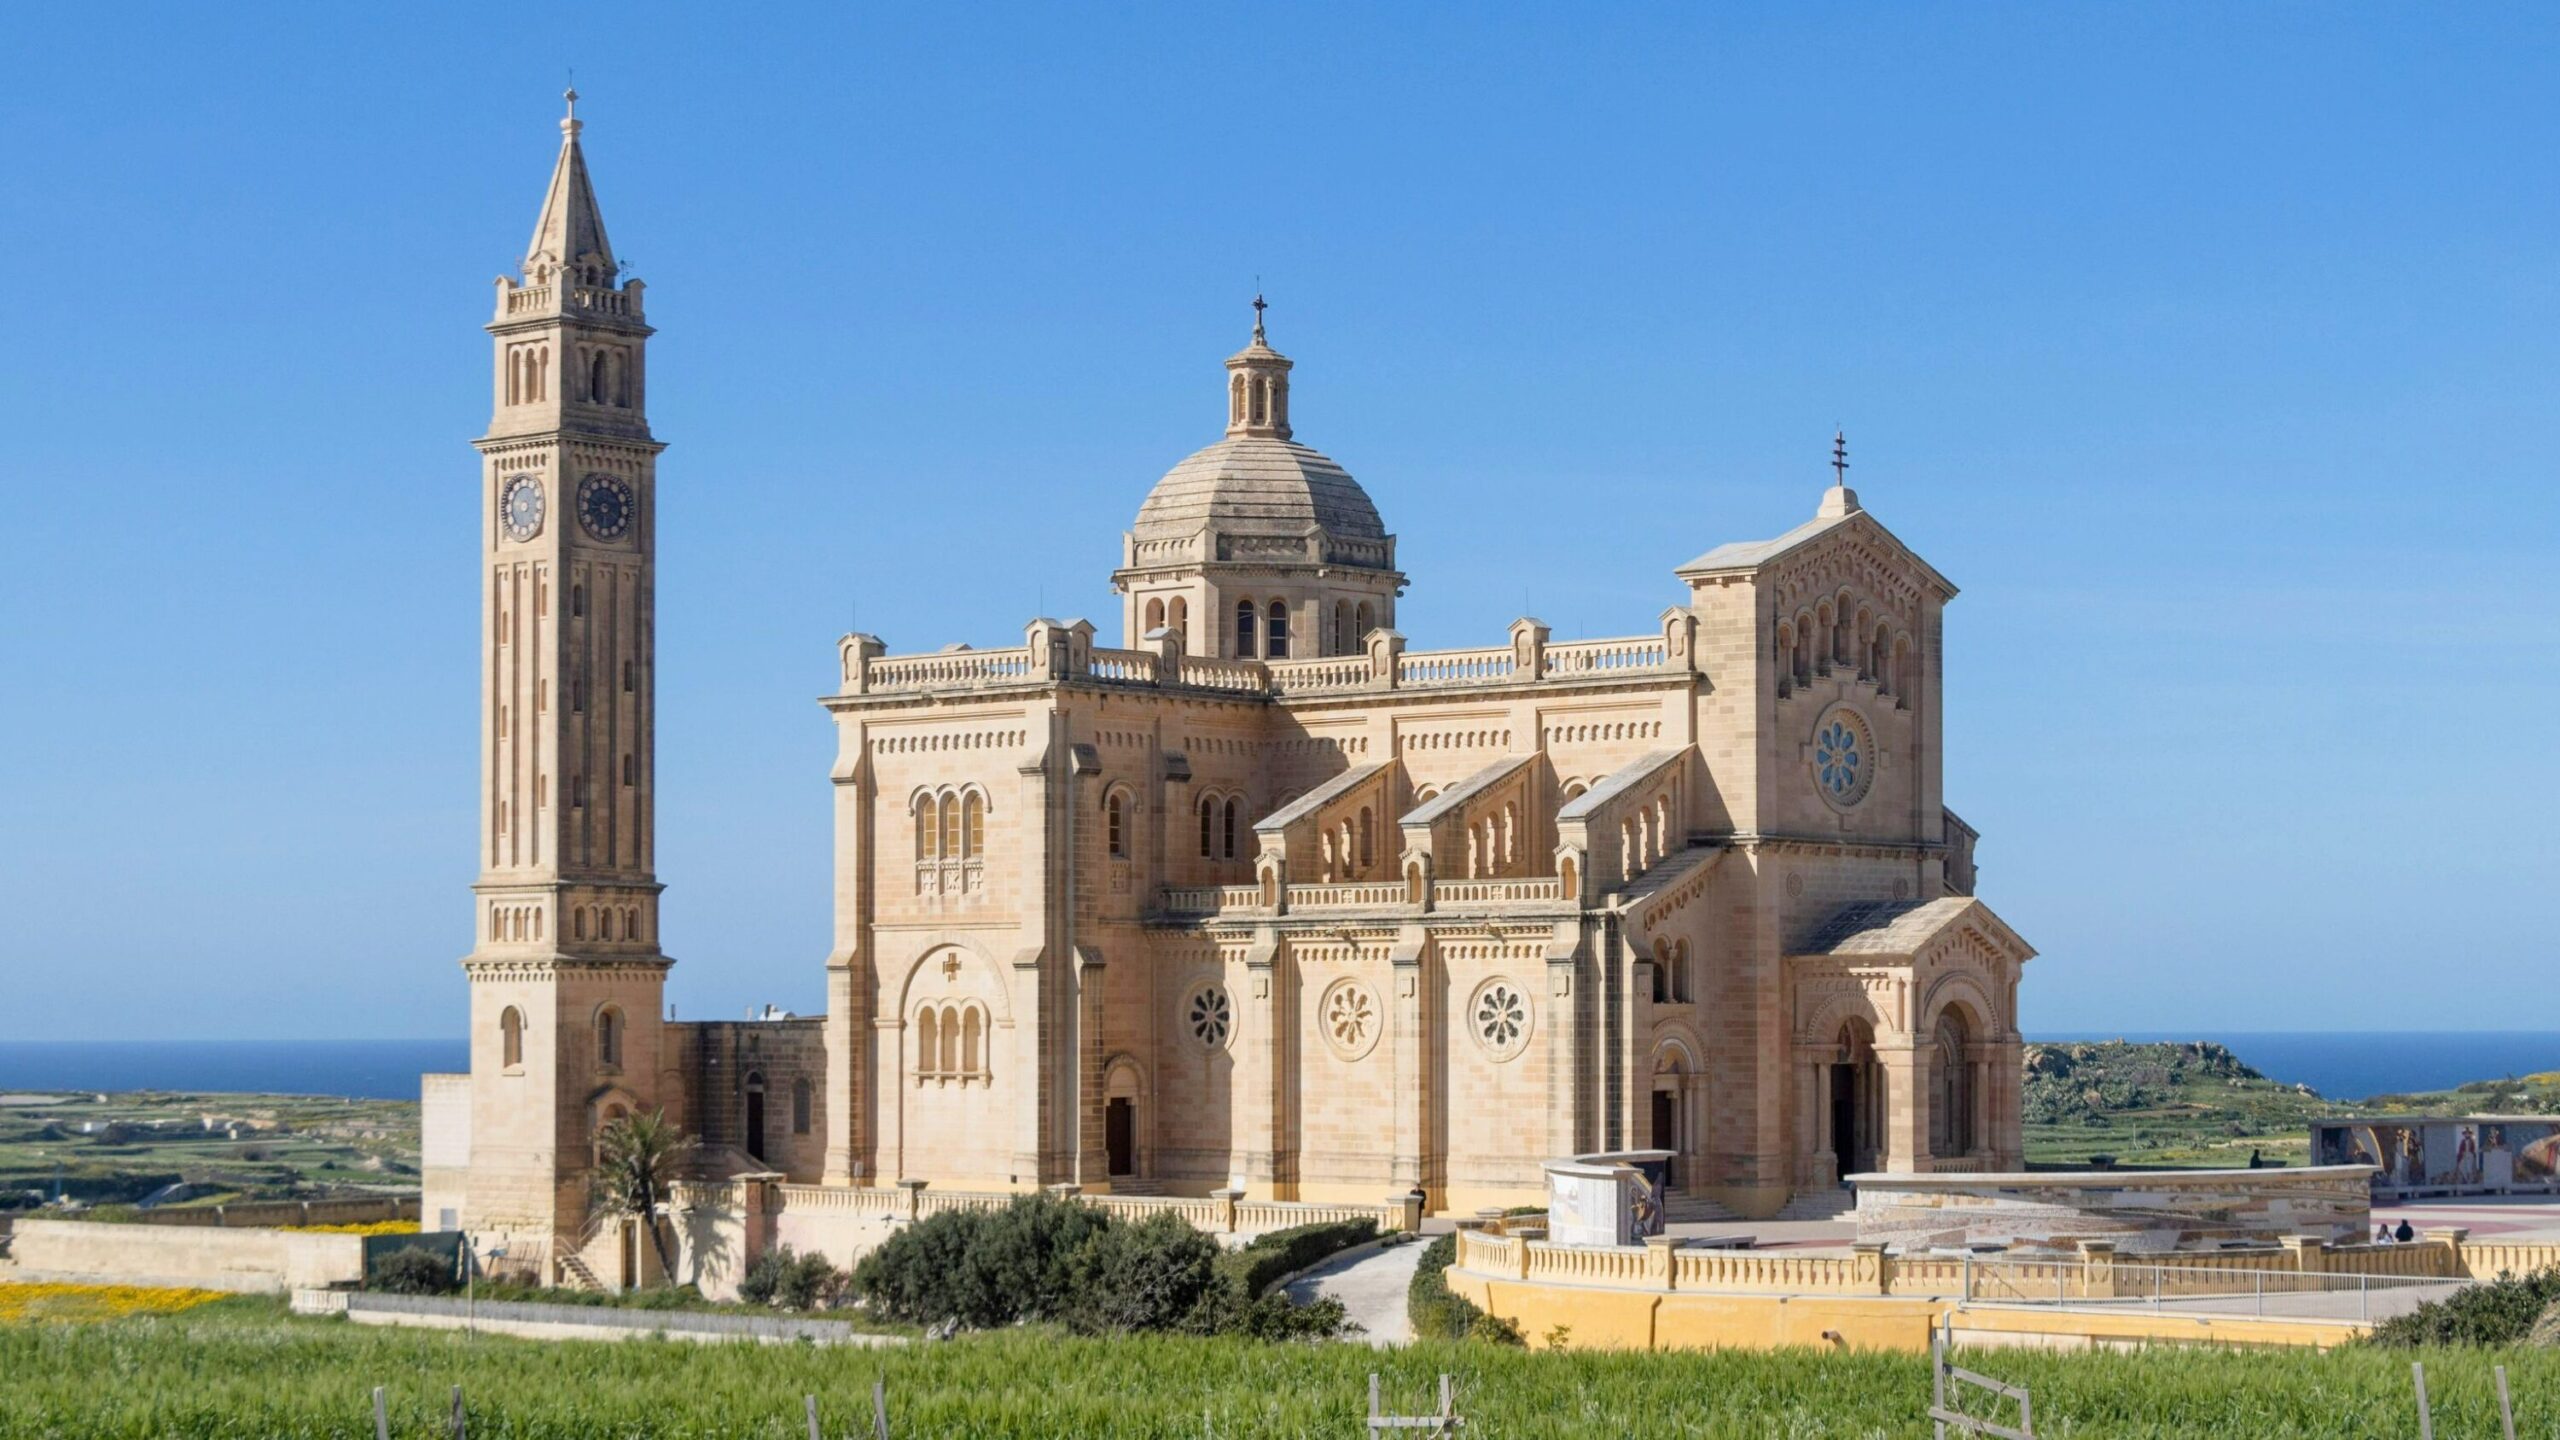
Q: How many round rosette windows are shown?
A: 4